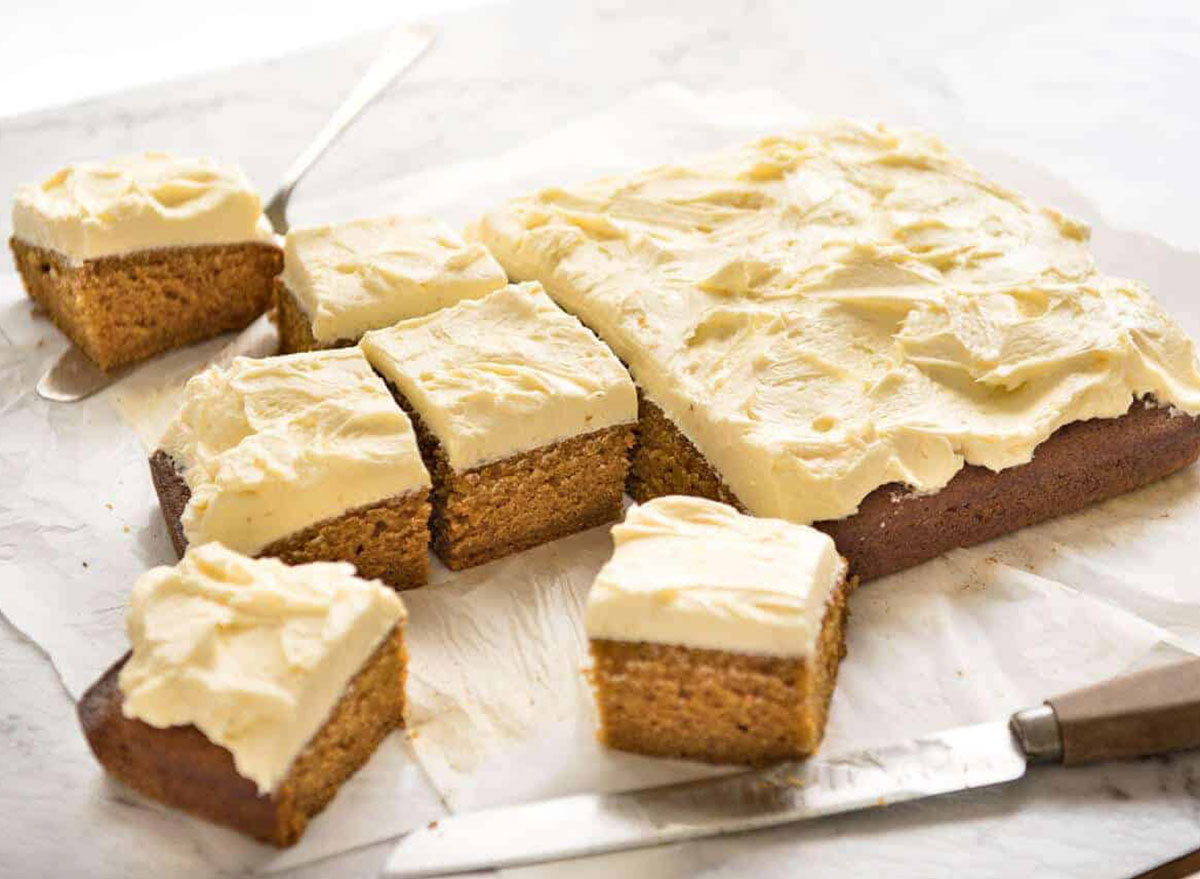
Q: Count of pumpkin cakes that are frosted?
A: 7